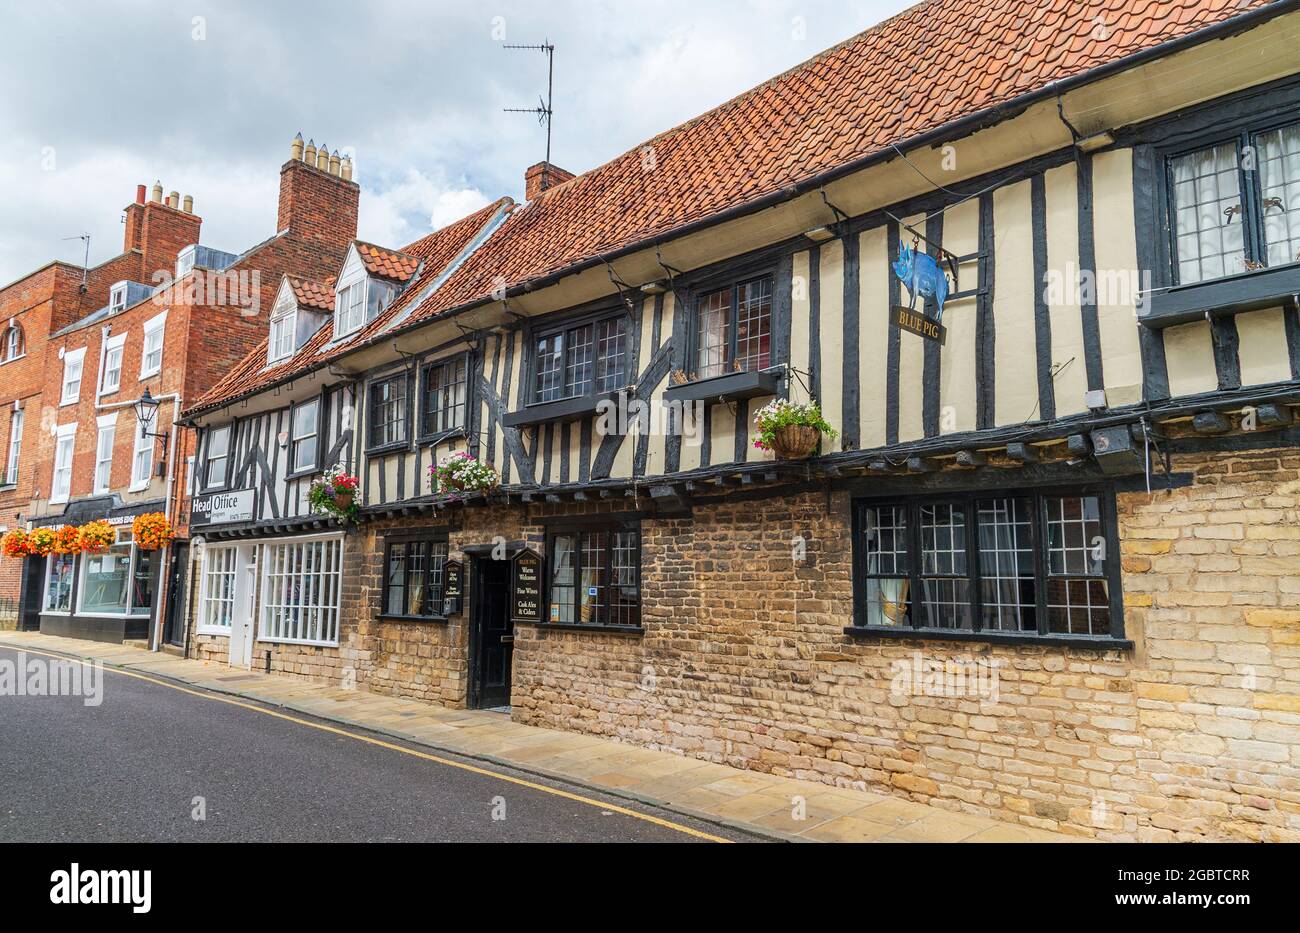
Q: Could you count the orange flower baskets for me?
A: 5